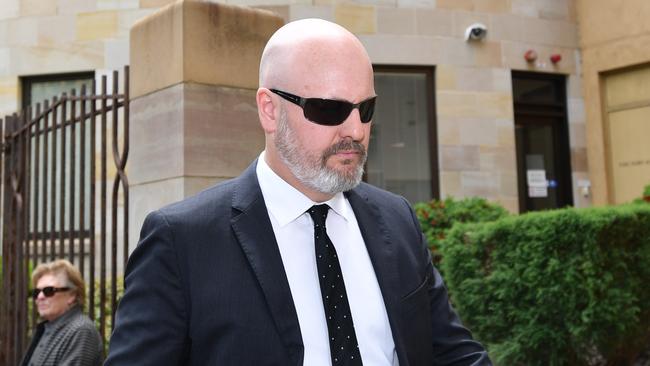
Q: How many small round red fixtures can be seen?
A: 2